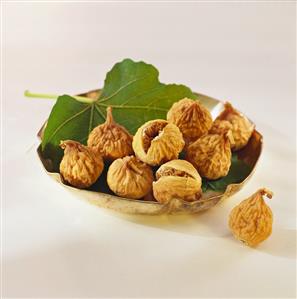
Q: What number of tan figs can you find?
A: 9